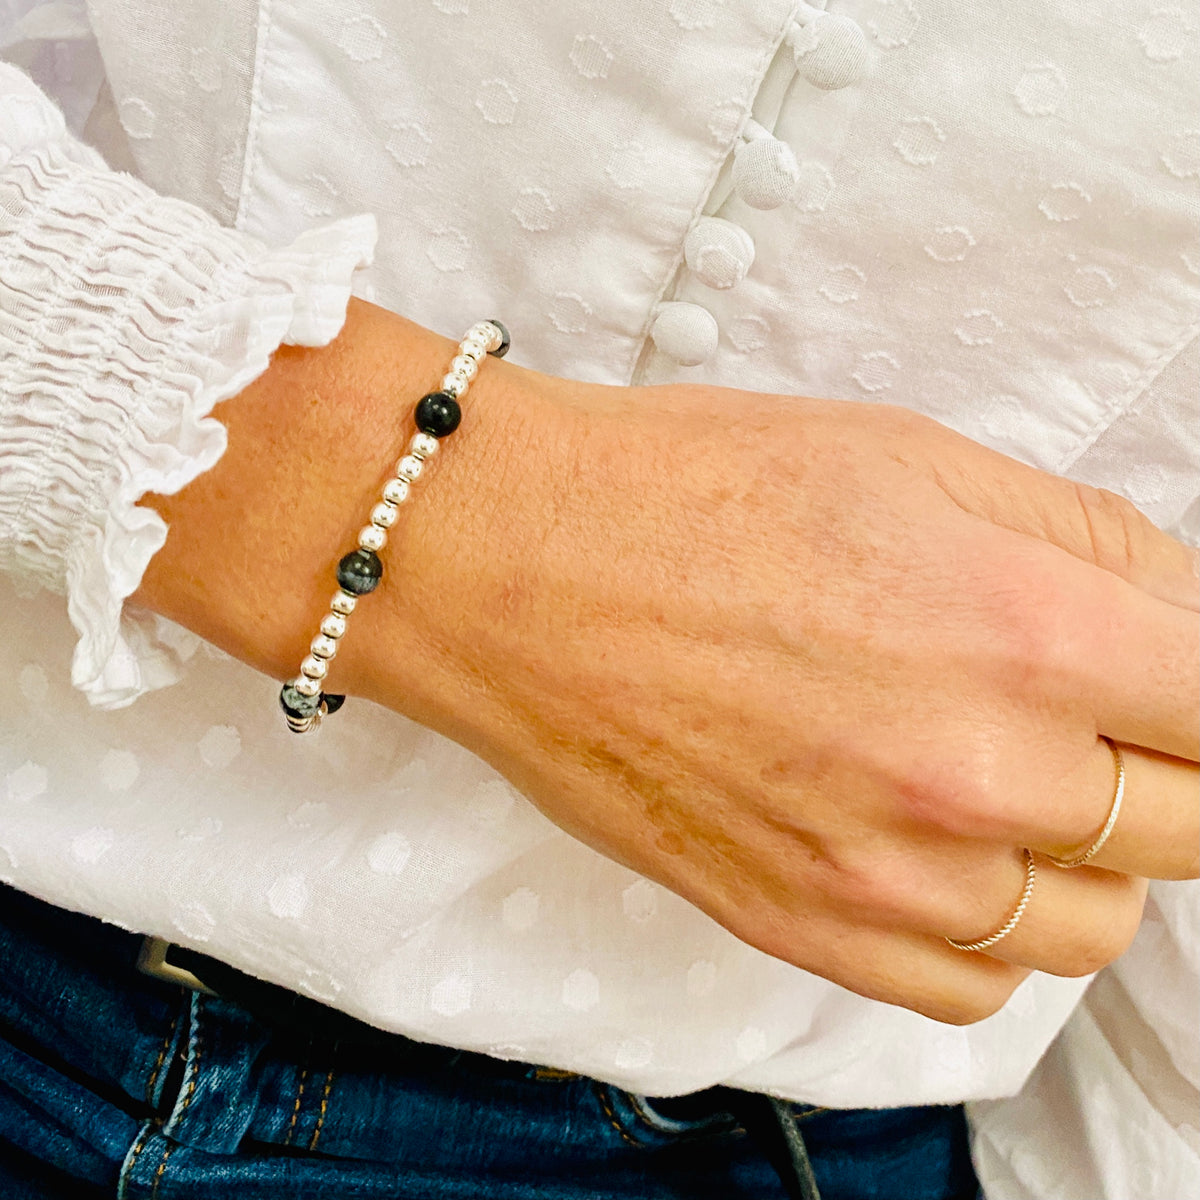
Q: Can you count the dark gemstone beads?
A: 5